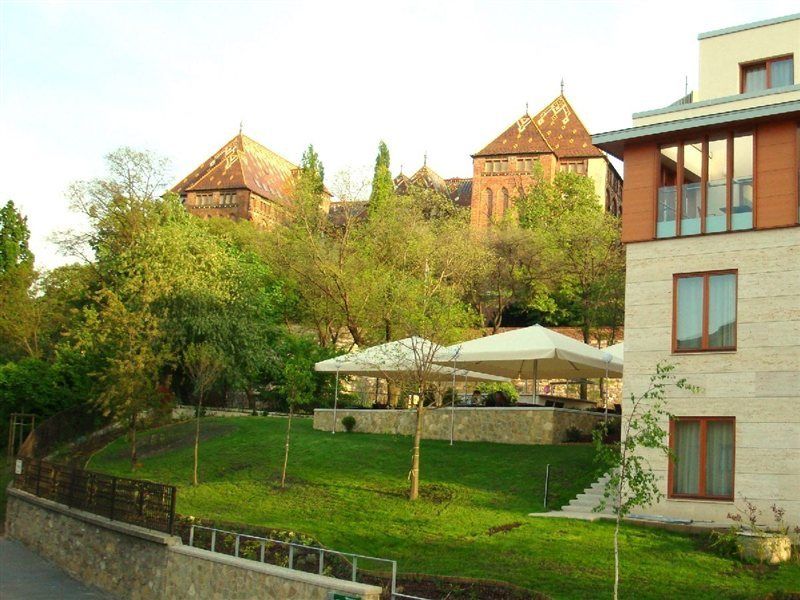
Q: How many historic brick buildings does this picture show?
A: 2